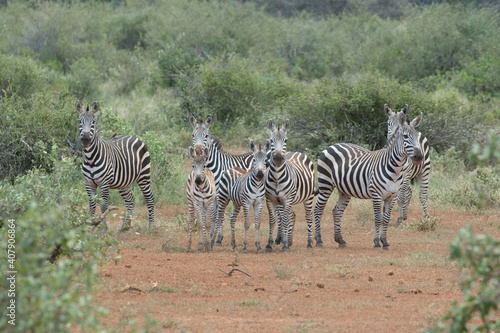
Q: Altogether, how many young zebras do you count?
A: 2